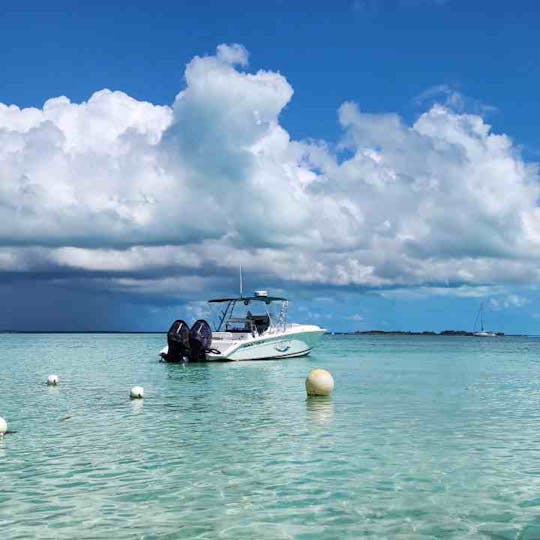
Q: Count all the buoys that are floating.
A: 4